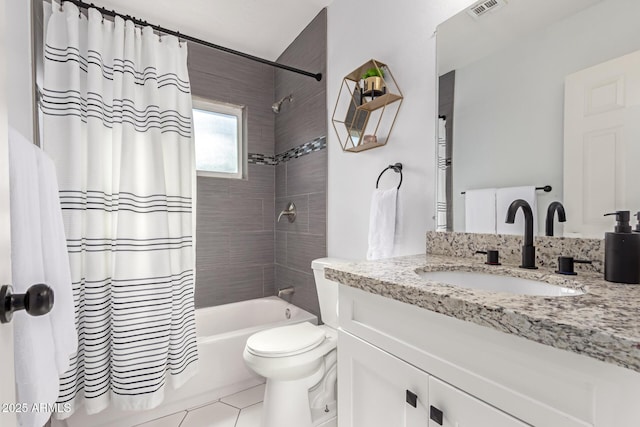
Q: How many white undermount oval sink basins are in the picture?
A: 1